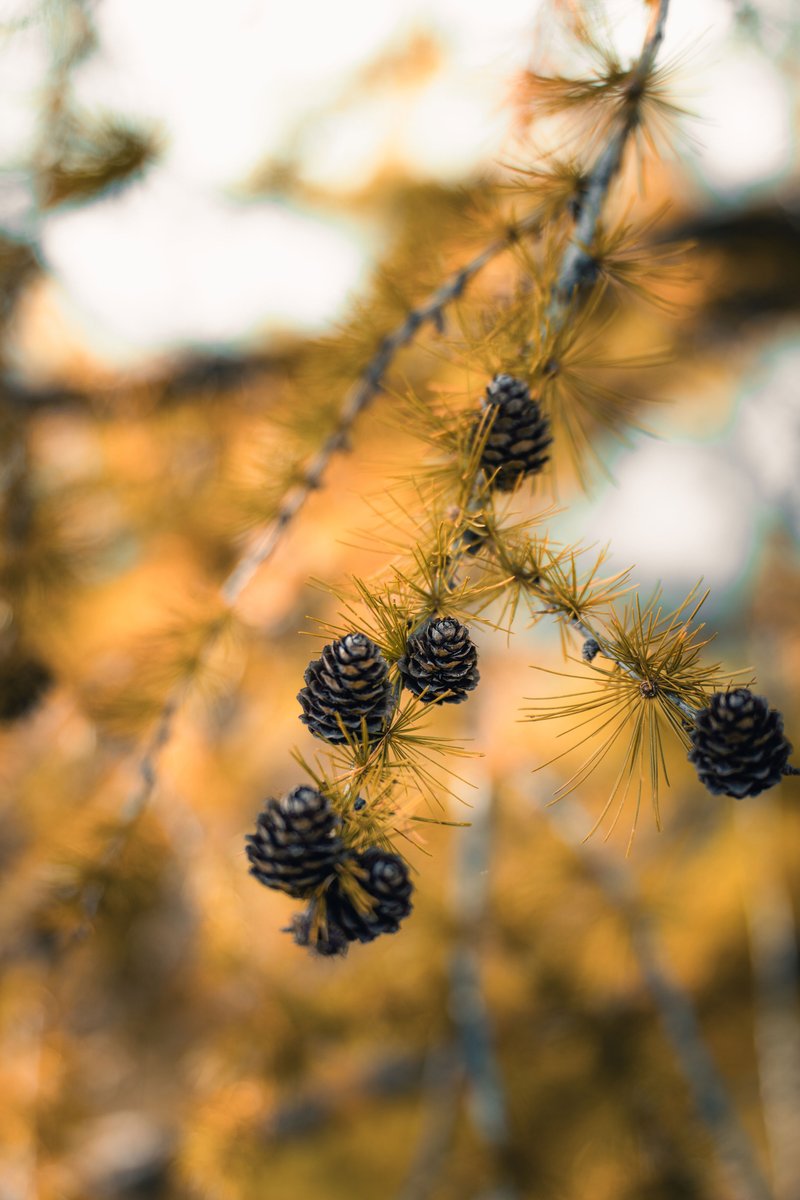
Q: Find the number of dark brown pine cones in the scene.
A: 6